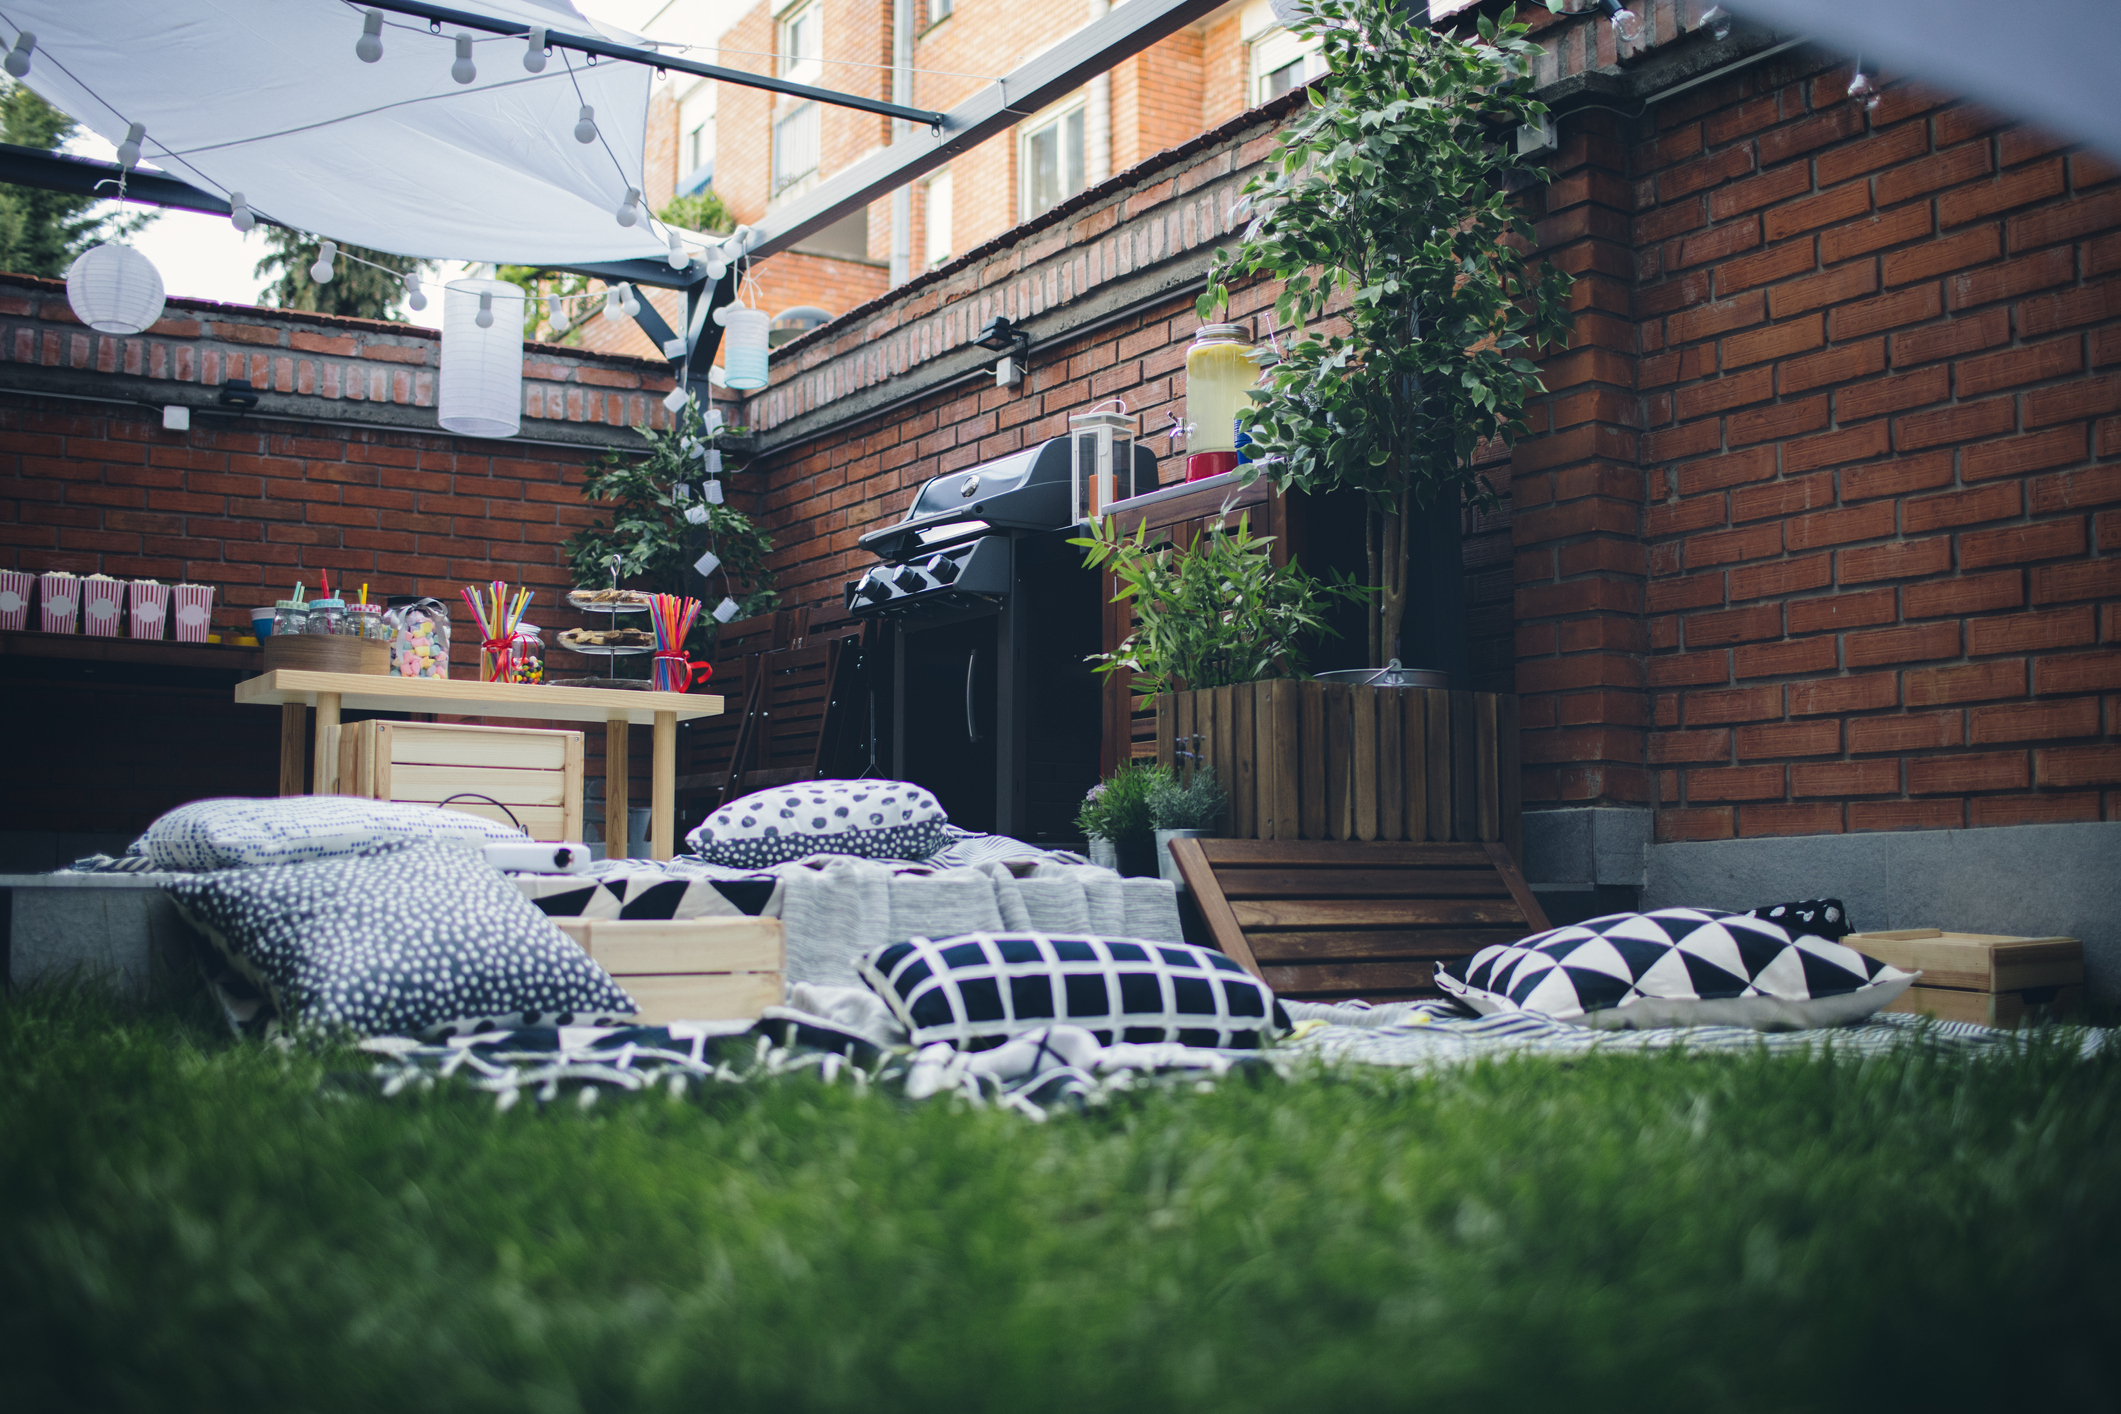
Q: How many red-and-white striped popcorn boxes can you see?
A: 5